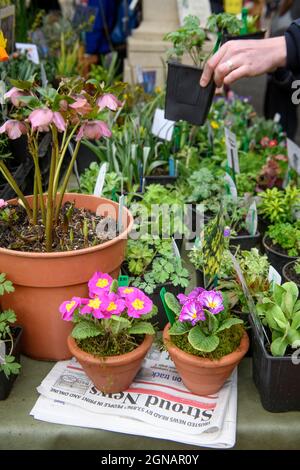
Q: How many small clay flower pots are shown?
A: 2